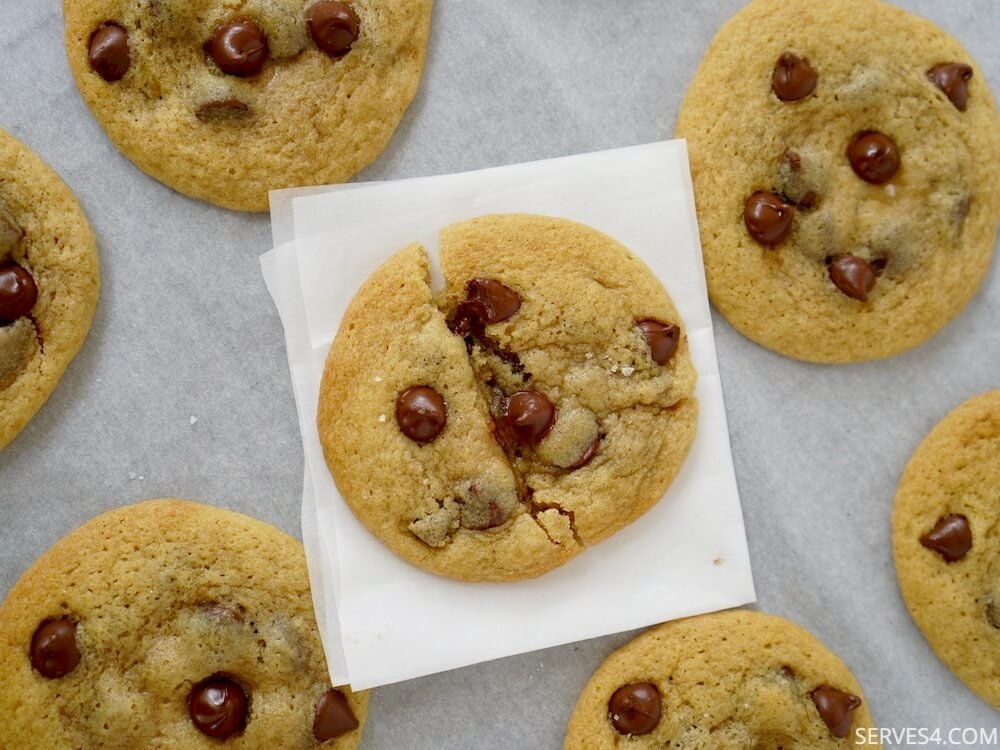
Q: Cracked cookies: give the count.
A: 1